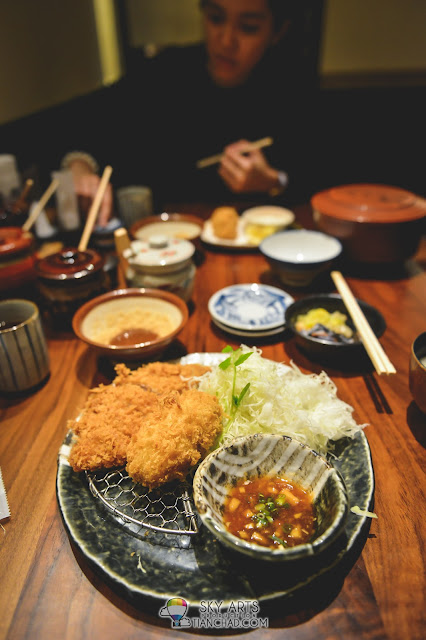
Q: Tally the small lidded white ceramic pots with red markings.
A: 1